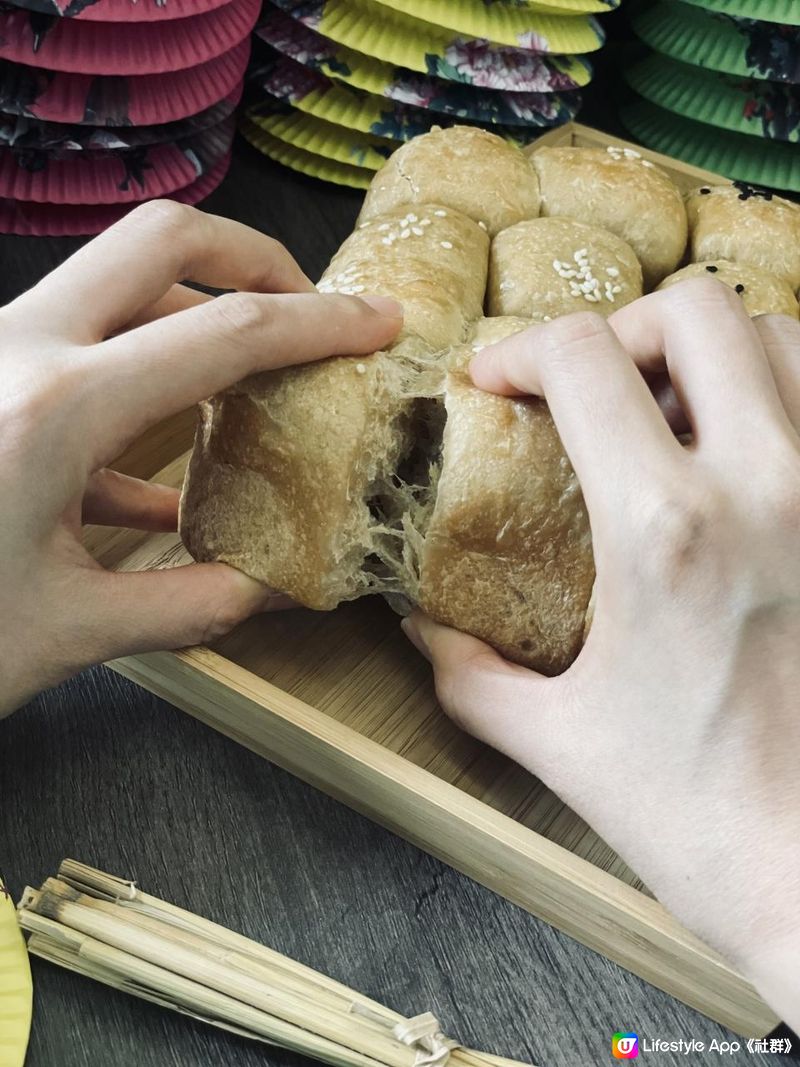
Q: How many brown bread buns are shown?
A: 8